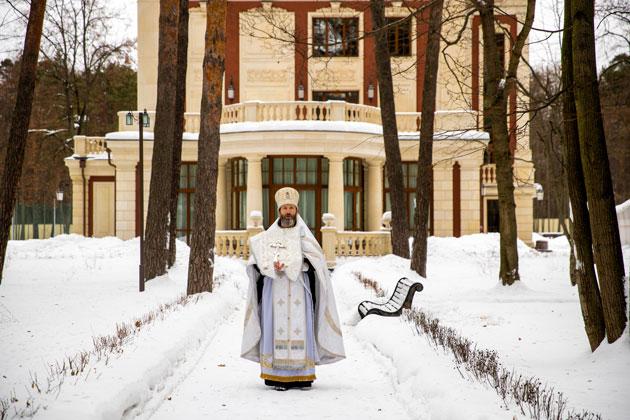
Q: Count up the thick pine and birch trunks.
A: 9